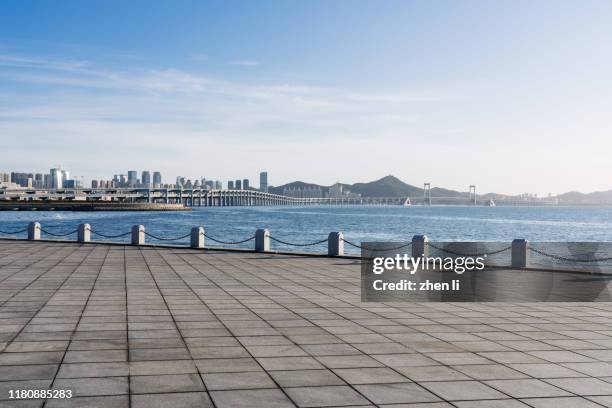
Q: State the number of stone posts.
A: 8